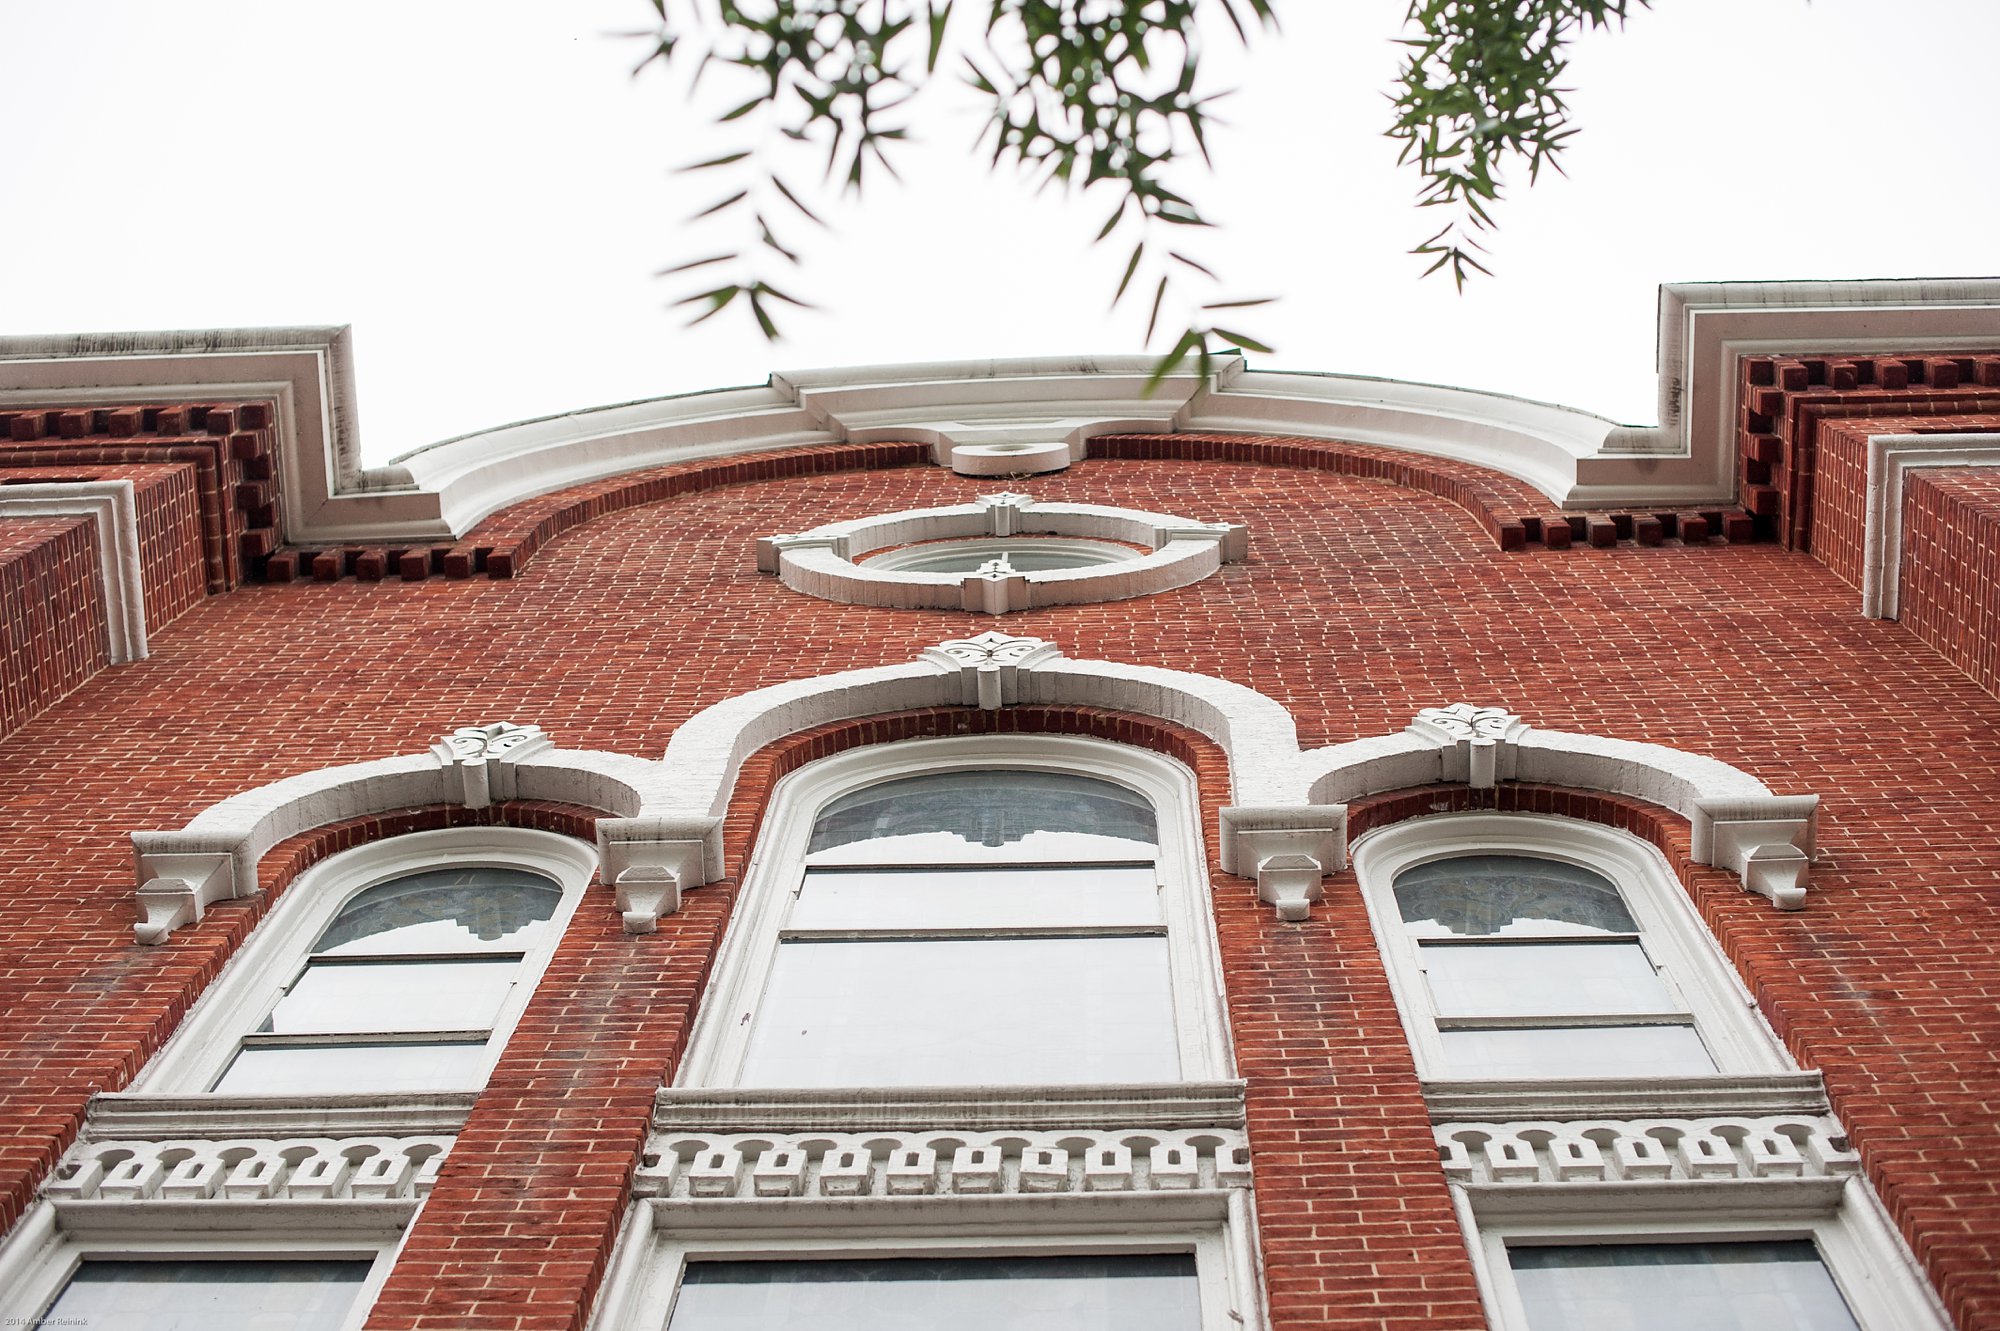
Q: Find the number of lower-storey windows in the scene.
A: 3